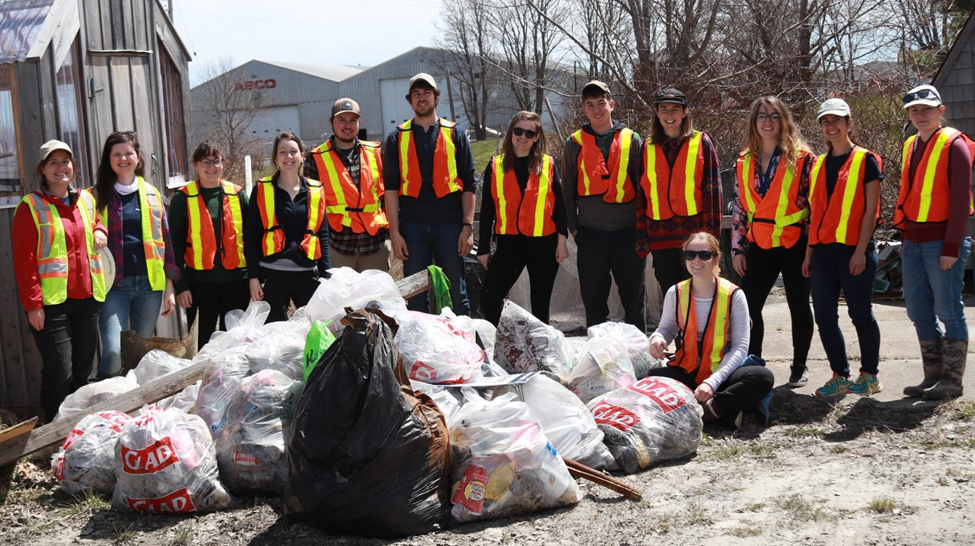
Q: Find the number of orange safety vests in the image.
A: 11